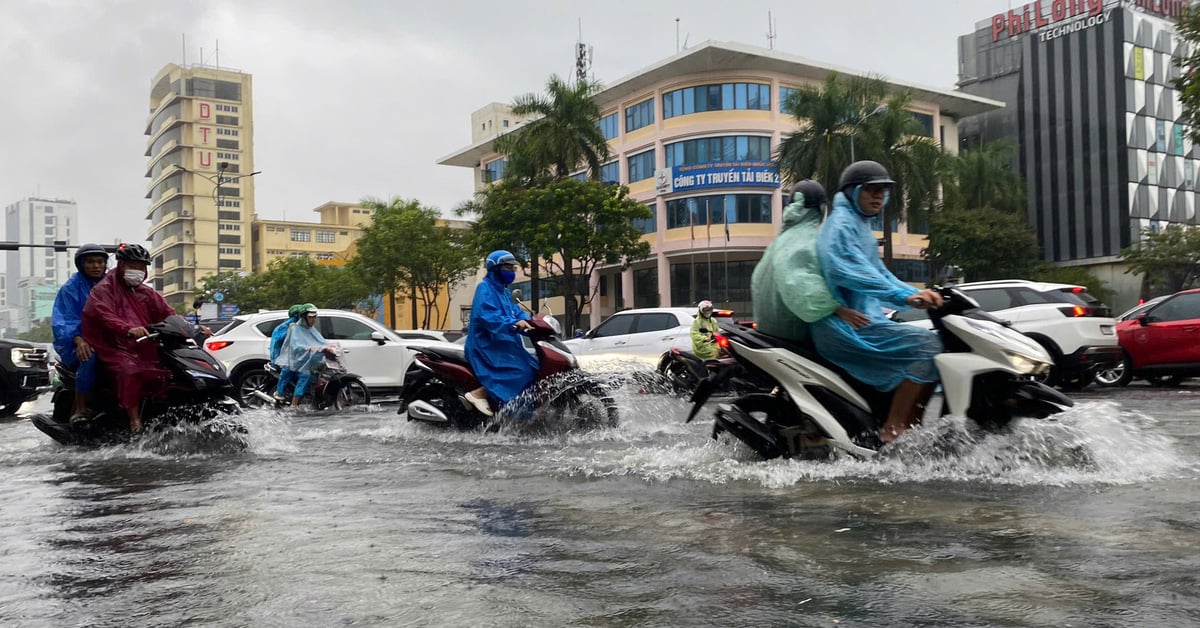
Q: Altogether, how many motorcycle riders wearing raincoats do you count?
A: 8